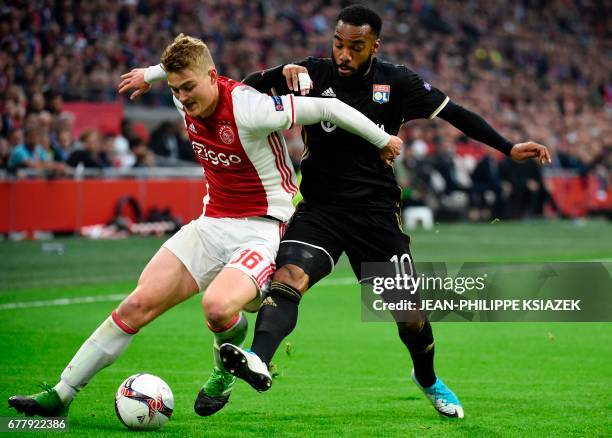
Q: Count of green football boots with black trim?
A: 2